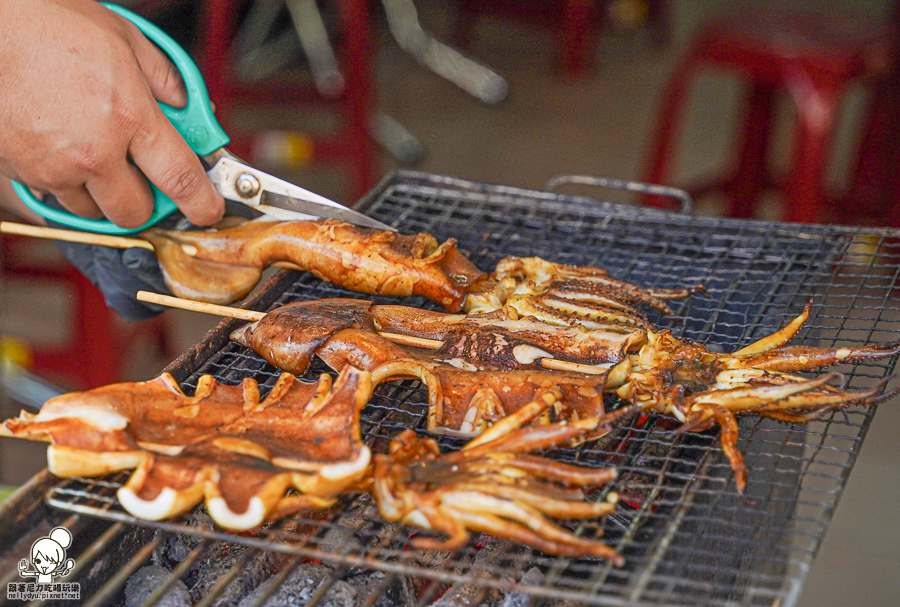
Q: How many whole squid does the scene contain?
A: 3